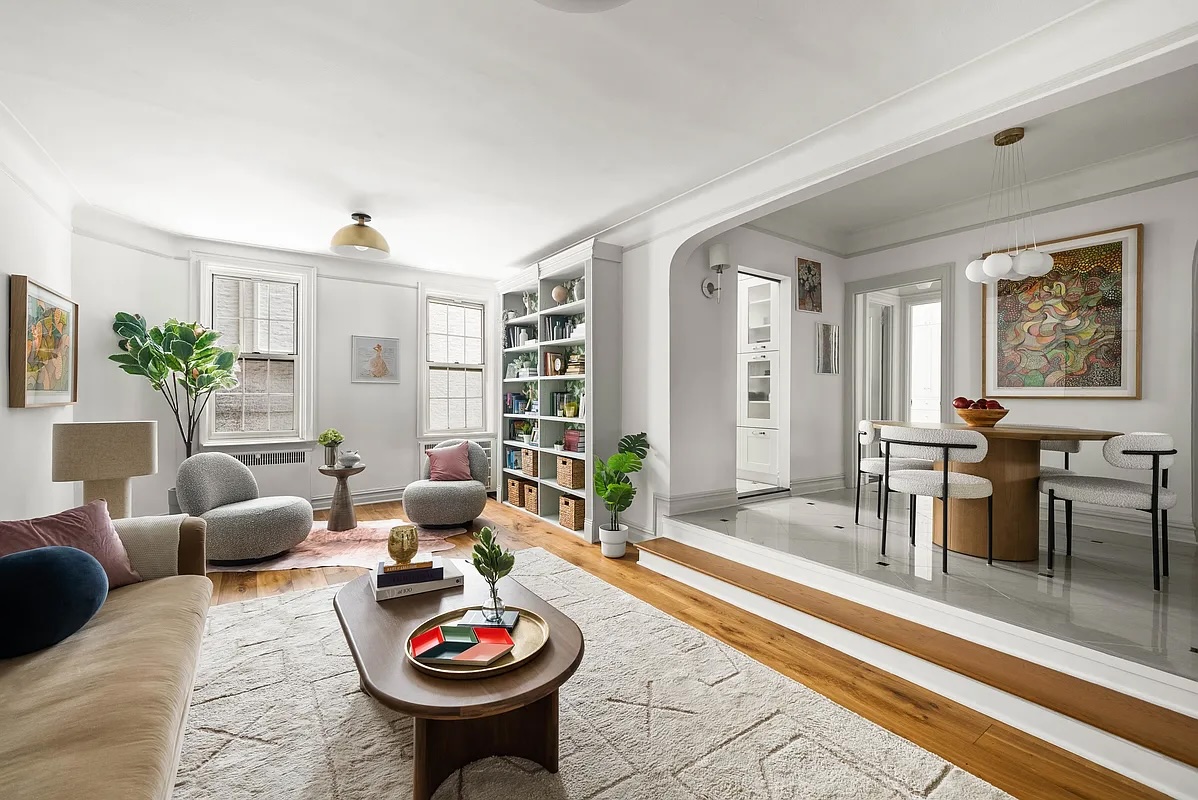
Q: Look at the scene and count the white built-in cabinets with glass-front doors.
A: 2